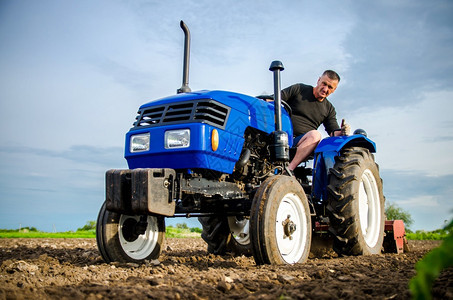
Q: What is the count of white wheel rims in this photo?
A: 4